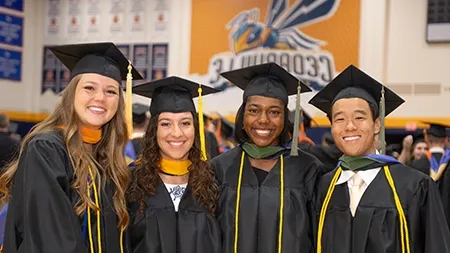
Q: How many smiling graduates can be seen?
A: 4